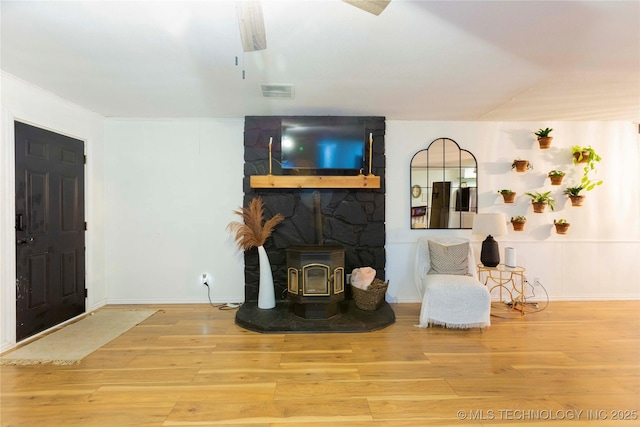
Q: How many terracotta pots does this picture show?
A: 9